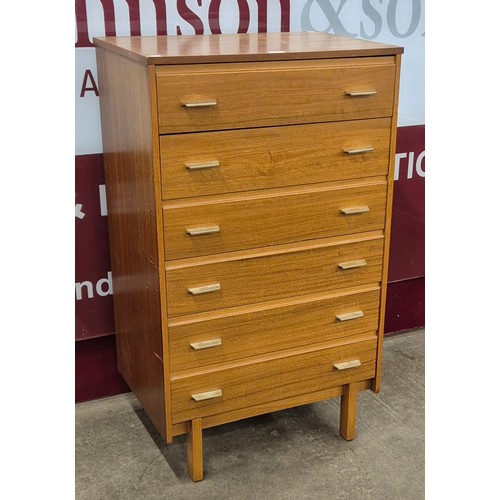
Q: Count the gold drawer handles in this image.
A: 12